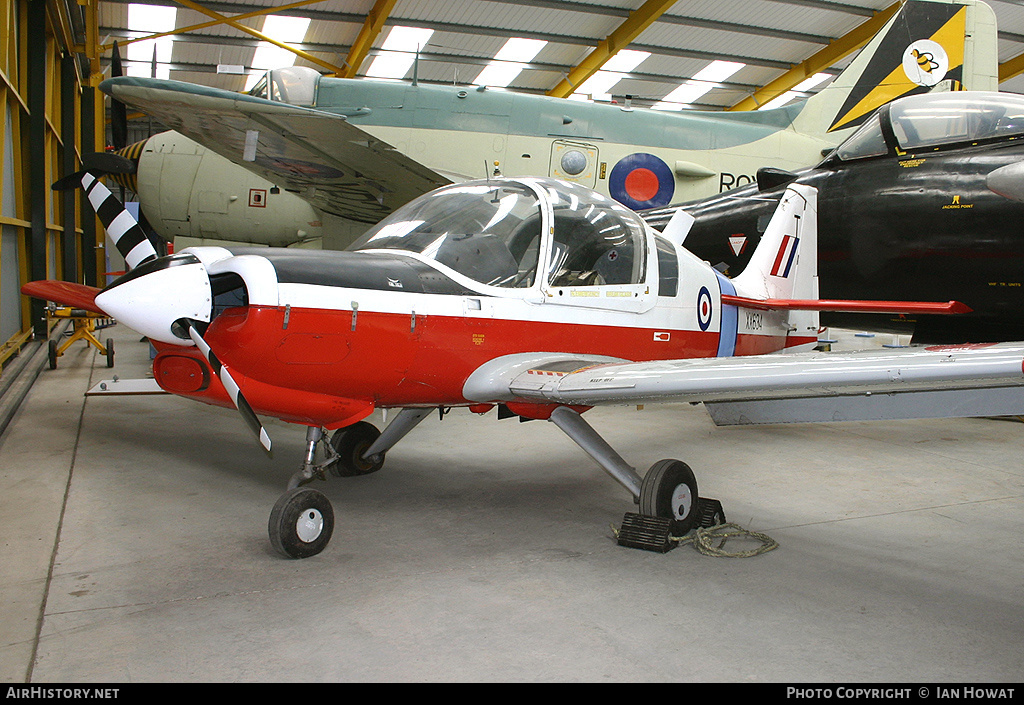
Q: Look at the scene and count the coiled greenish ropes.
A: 1